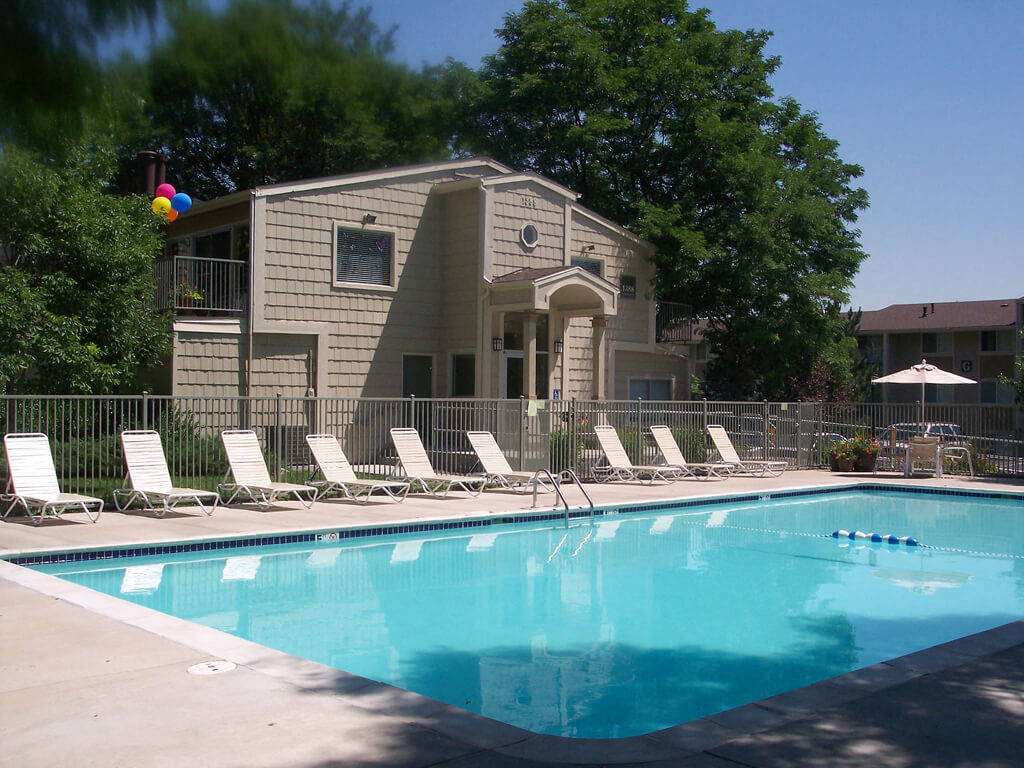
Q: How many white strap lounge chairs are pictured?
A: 9